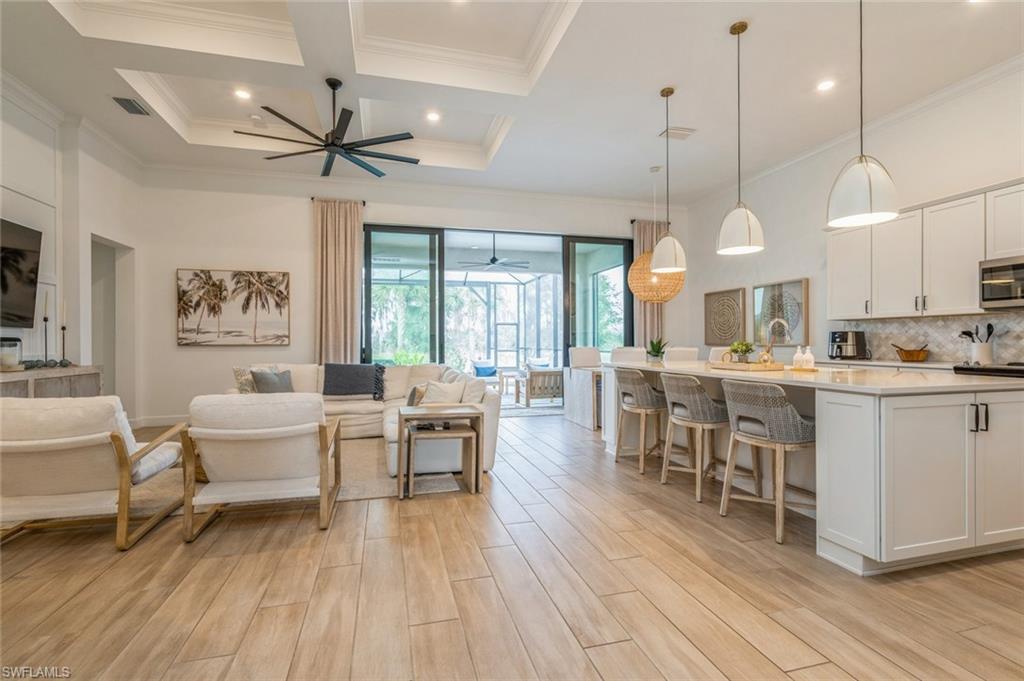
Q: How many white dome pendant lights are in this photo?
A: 3